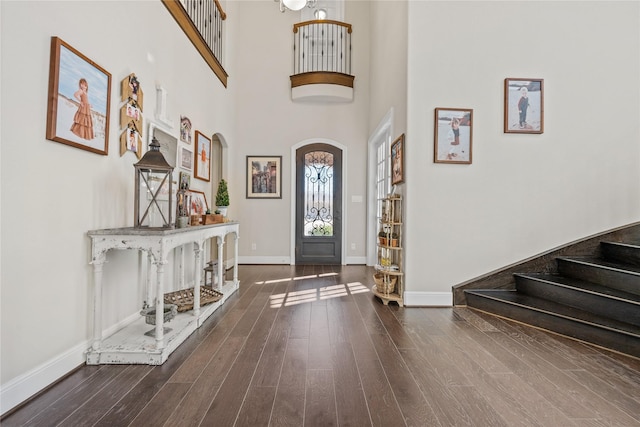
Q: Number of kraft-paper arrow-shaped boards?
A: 3